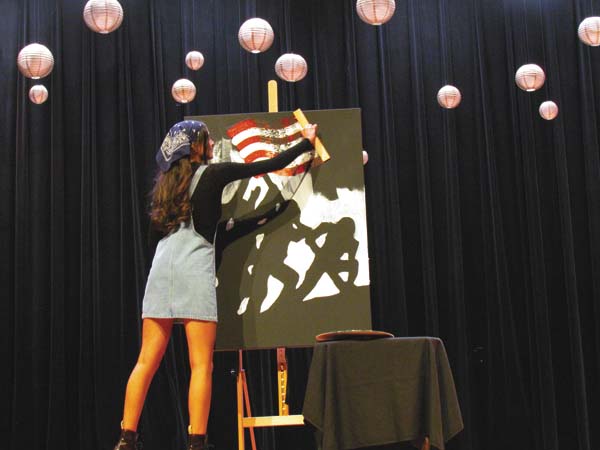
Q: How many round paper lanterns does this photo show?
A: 13